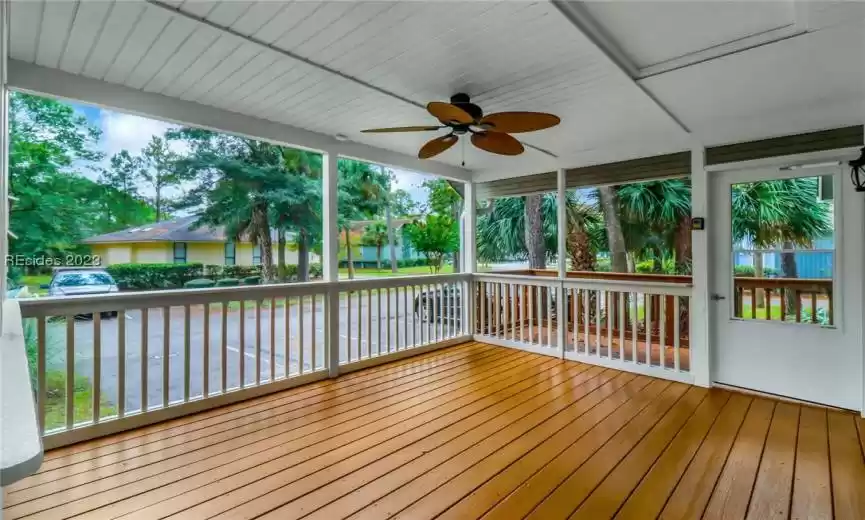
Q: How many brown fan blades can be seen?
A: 5